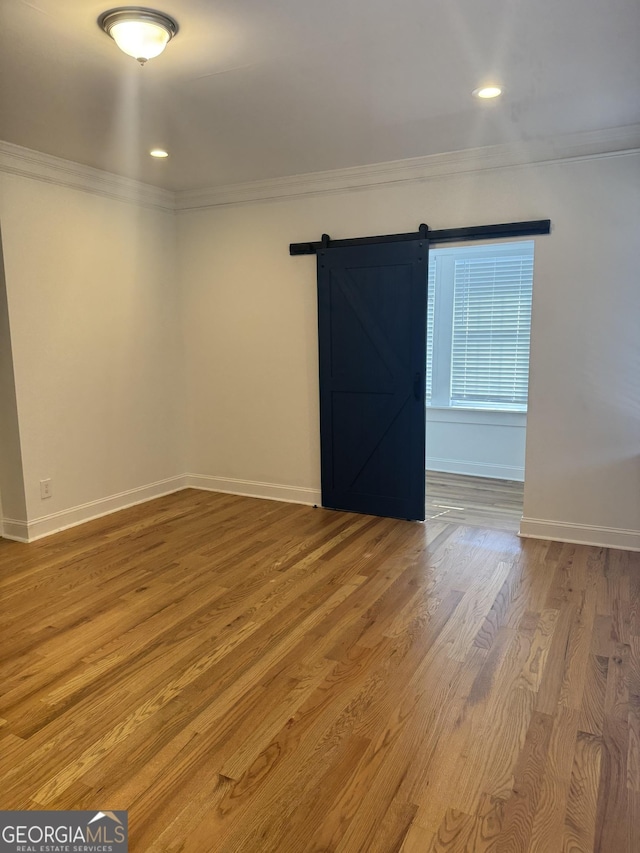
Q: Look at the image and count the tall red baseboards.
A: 0